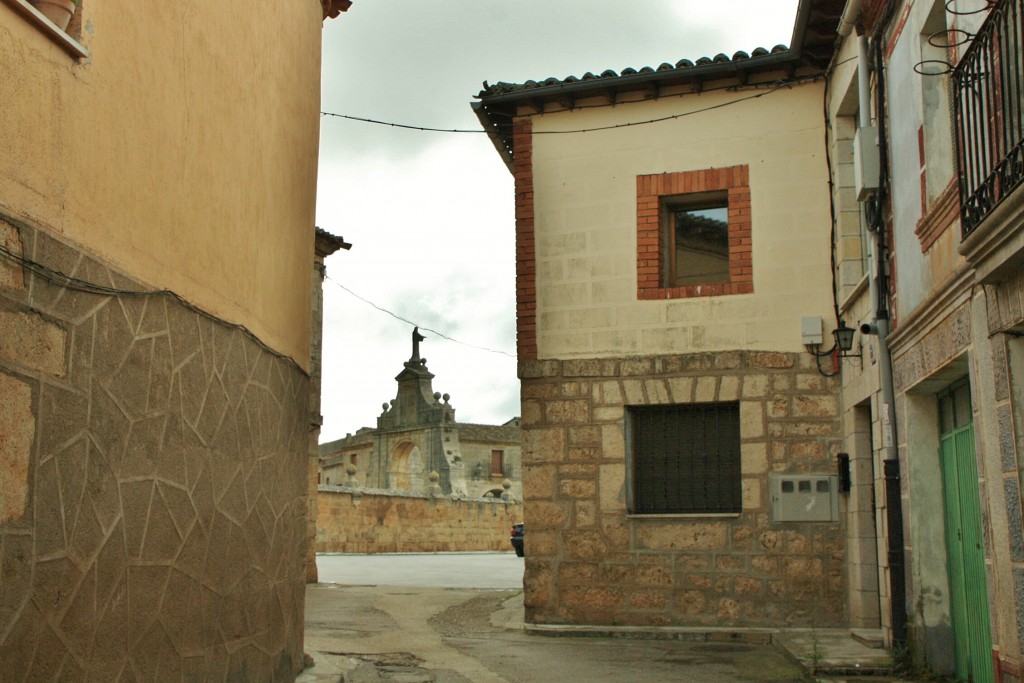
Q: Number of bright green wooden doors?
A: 1